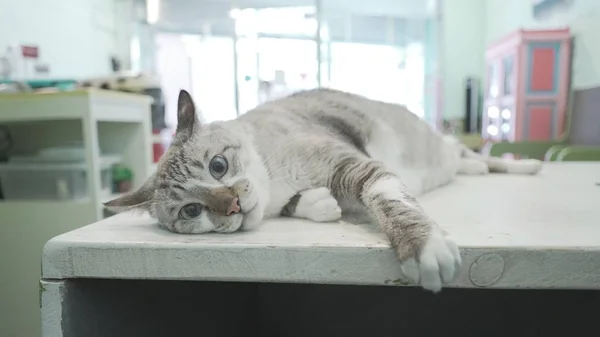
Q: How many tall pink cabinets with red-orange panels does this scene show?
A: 1